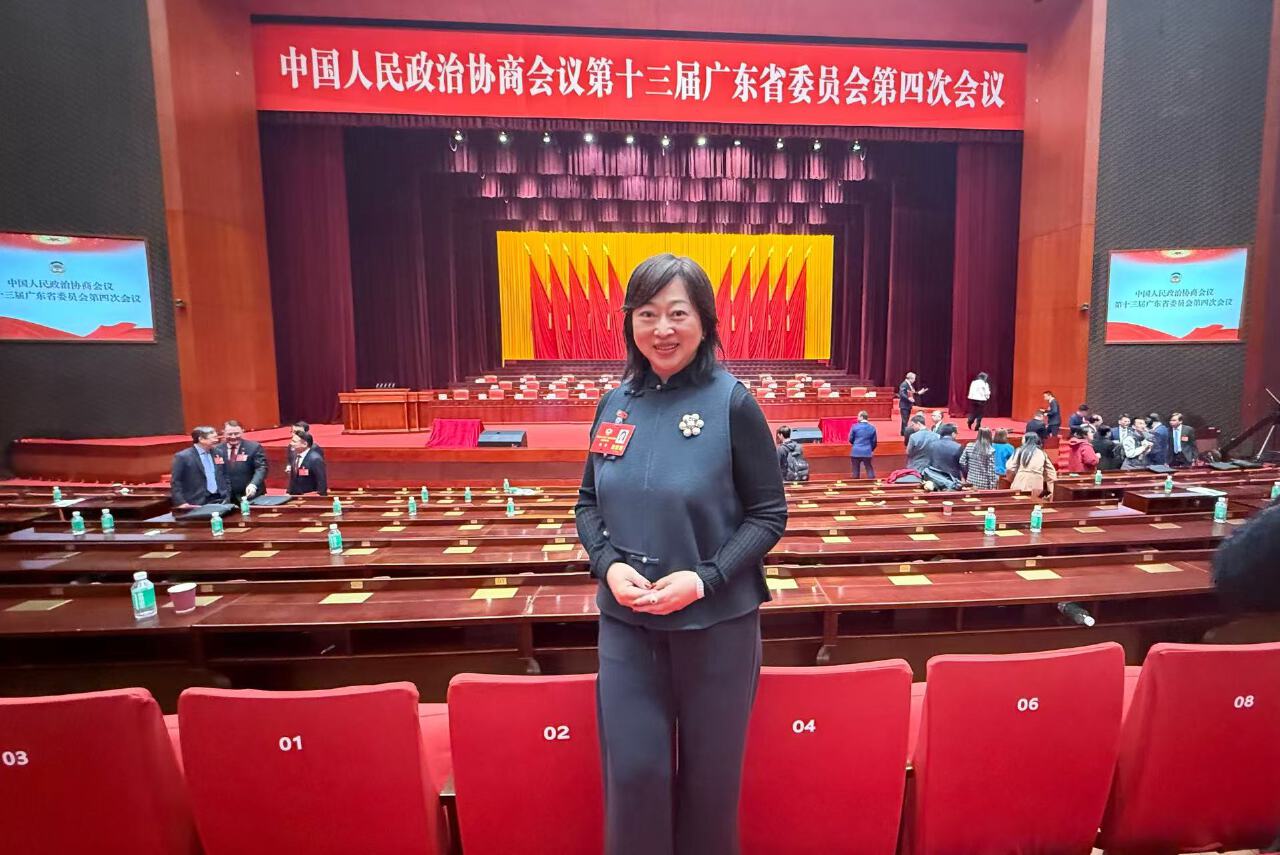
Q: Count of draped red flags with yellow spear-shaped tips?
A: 10